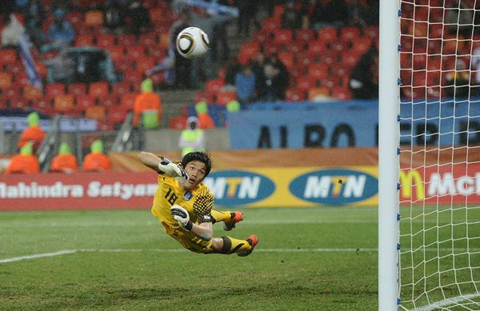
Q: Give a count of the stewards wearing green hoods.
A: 7